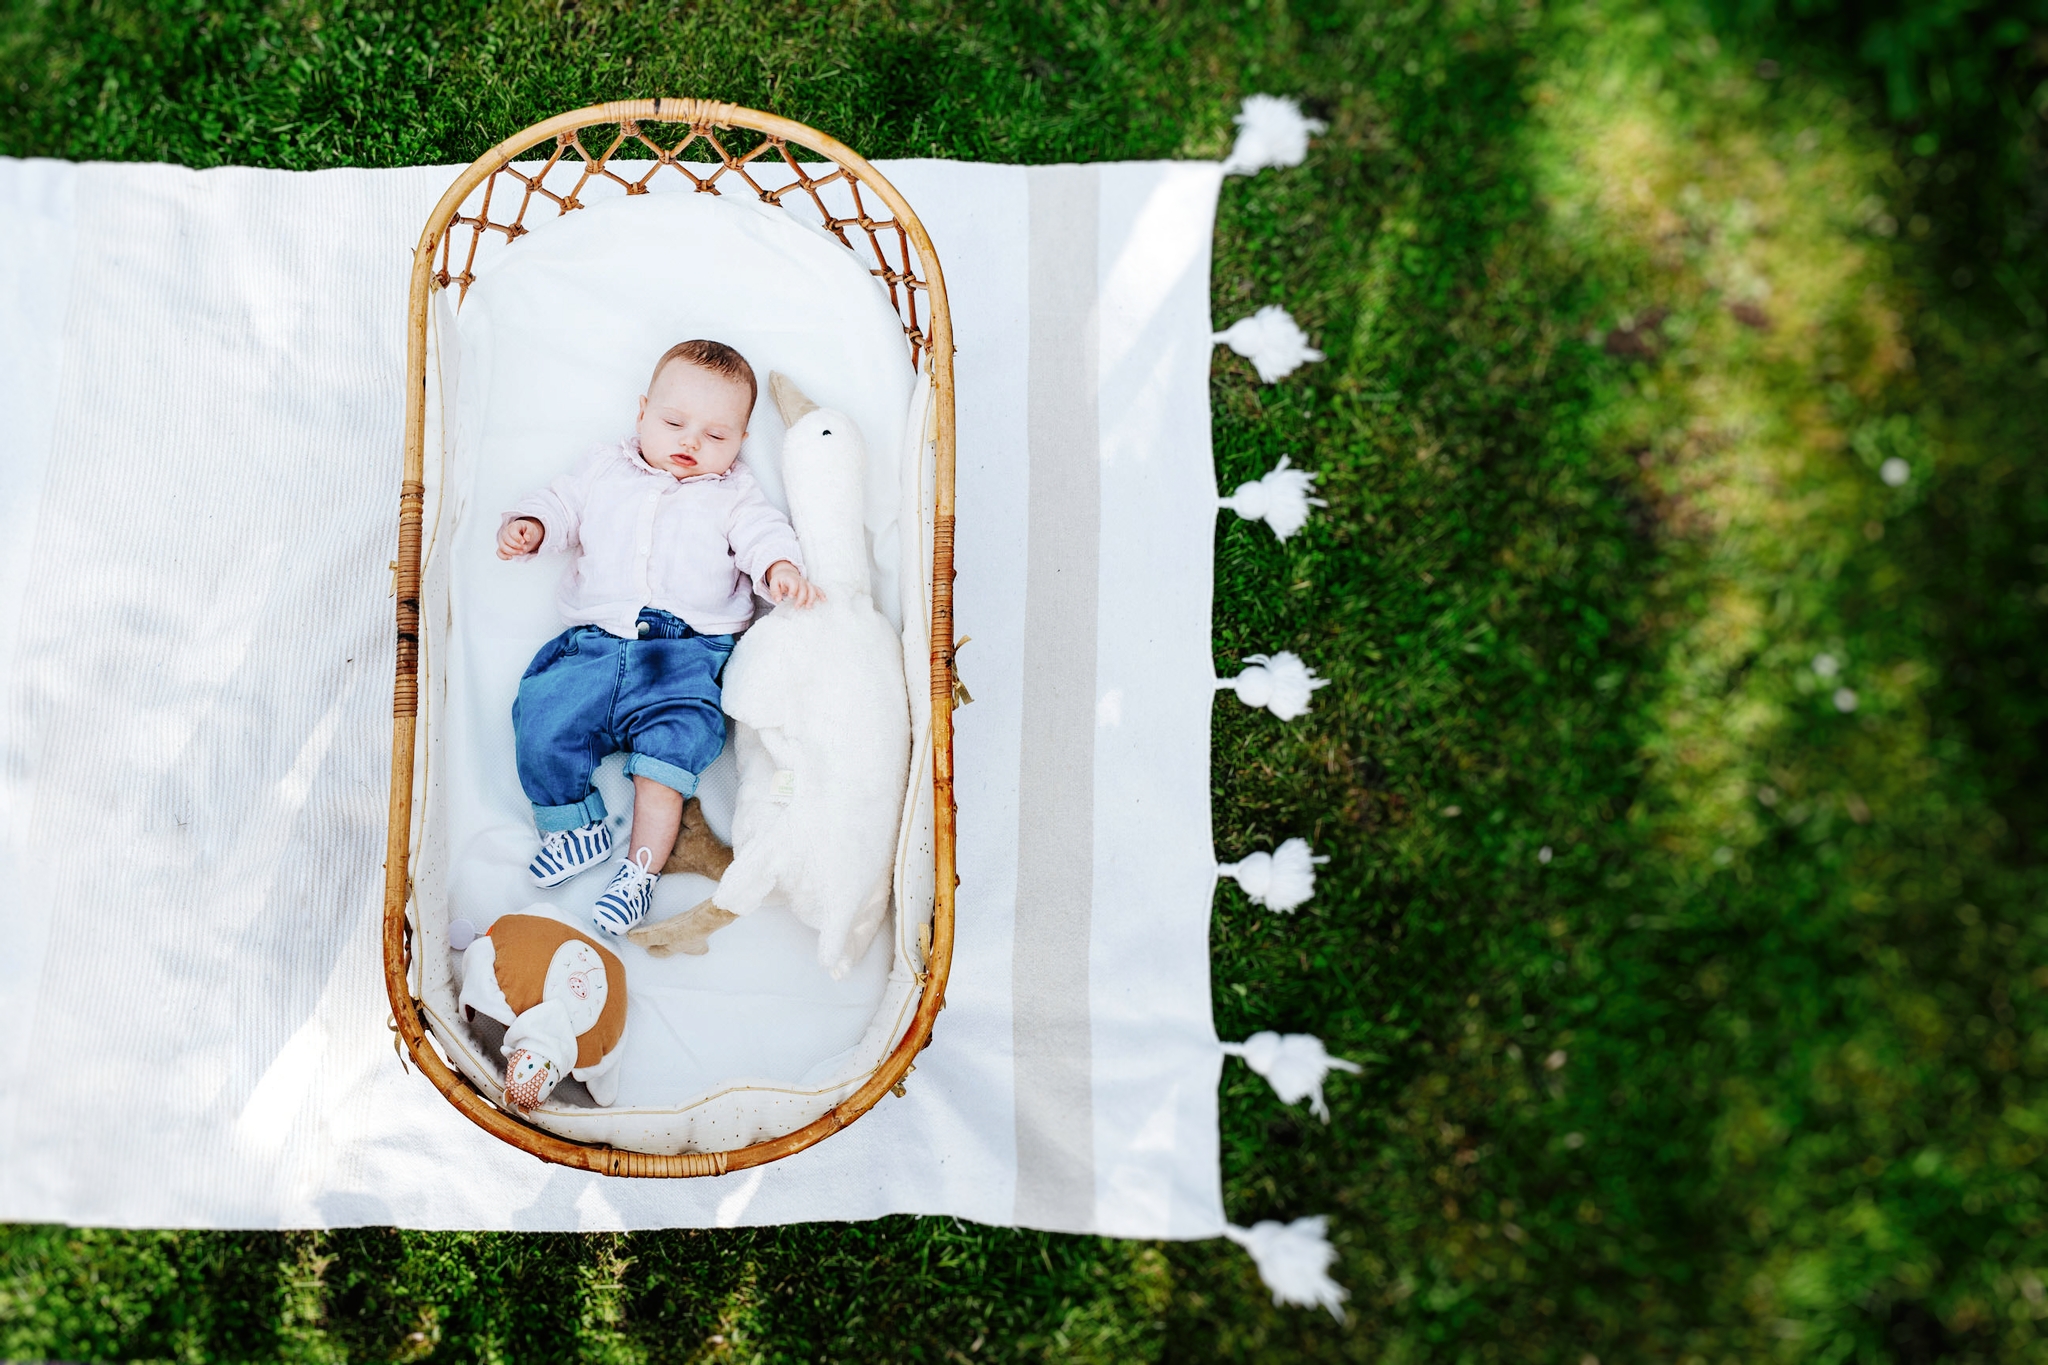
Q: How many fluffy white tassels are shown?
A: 7